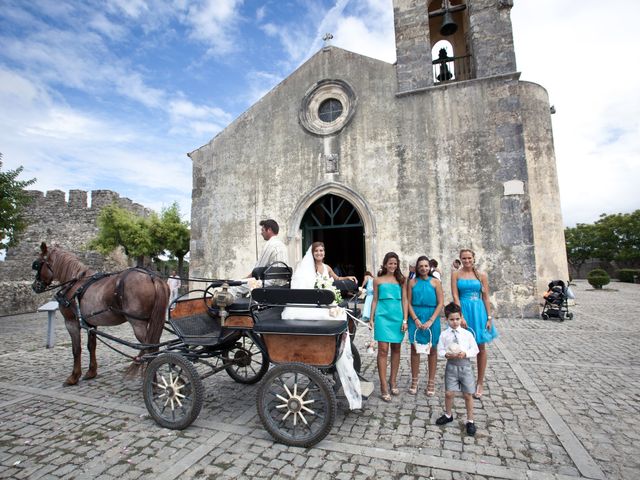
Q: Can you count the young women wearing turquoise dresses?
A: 3